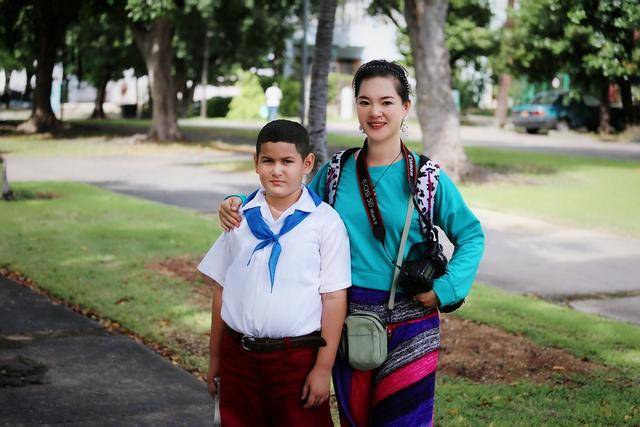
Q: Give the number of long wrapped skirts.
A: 1